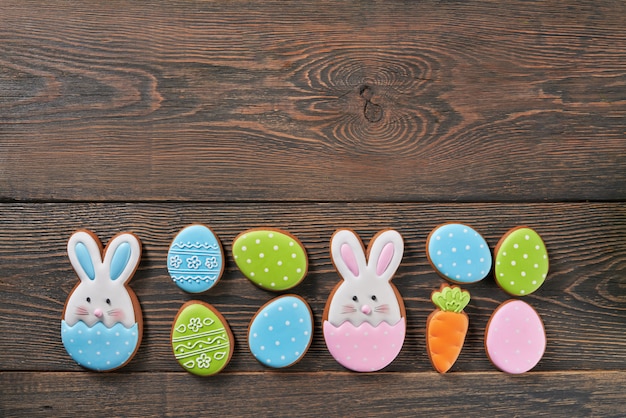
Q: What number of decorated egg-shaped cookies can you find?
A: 7